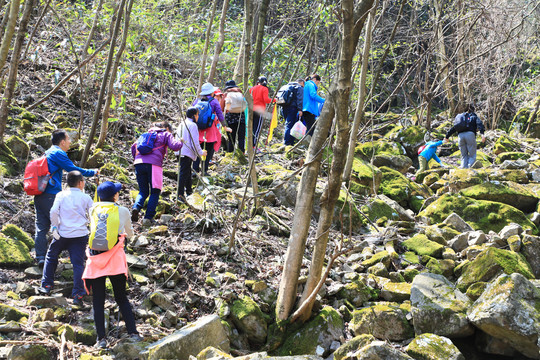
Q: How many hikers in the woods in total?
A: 13